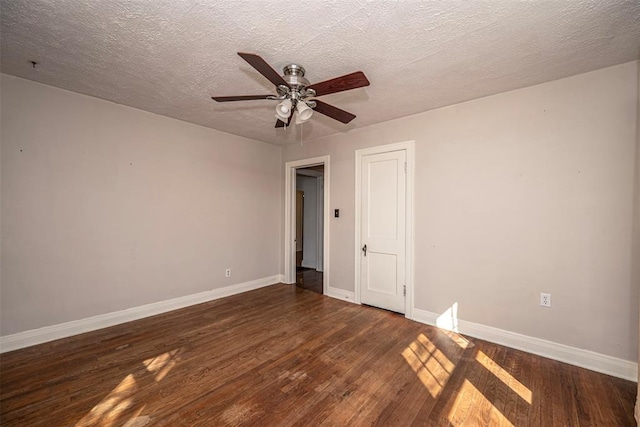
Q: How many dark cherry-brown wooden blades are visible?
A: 5